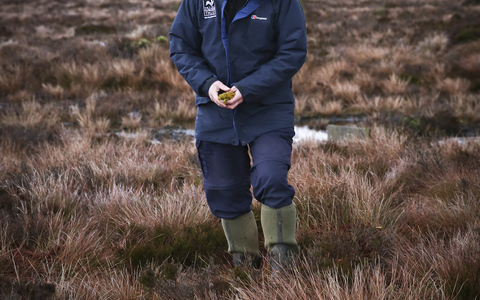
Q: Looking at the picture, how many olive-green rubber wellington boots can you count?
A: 2